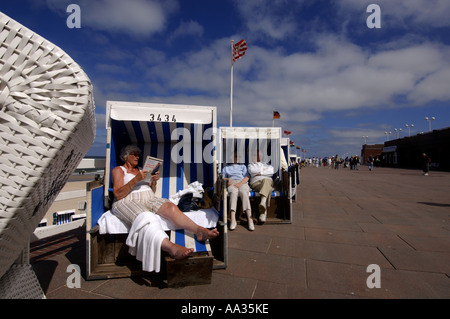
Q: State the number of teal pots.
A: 0